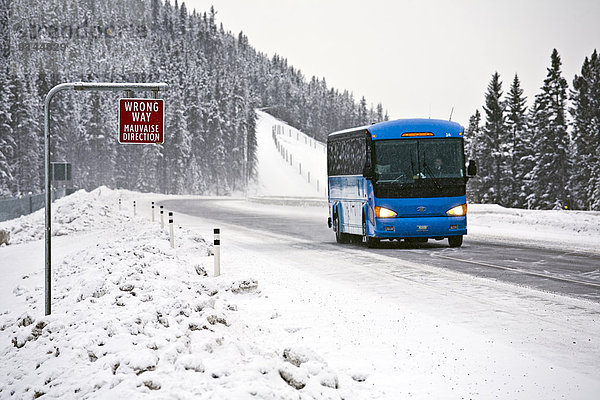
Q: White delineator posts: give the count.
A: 6